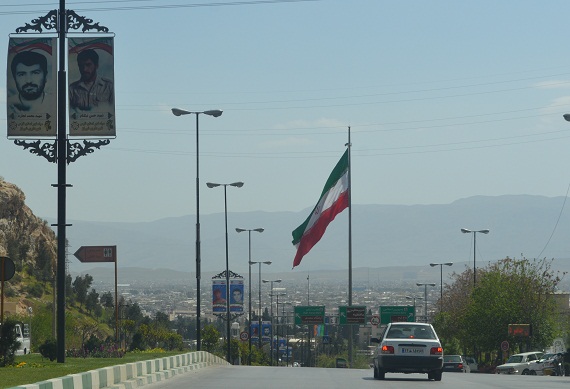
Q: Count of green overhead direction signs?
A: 3